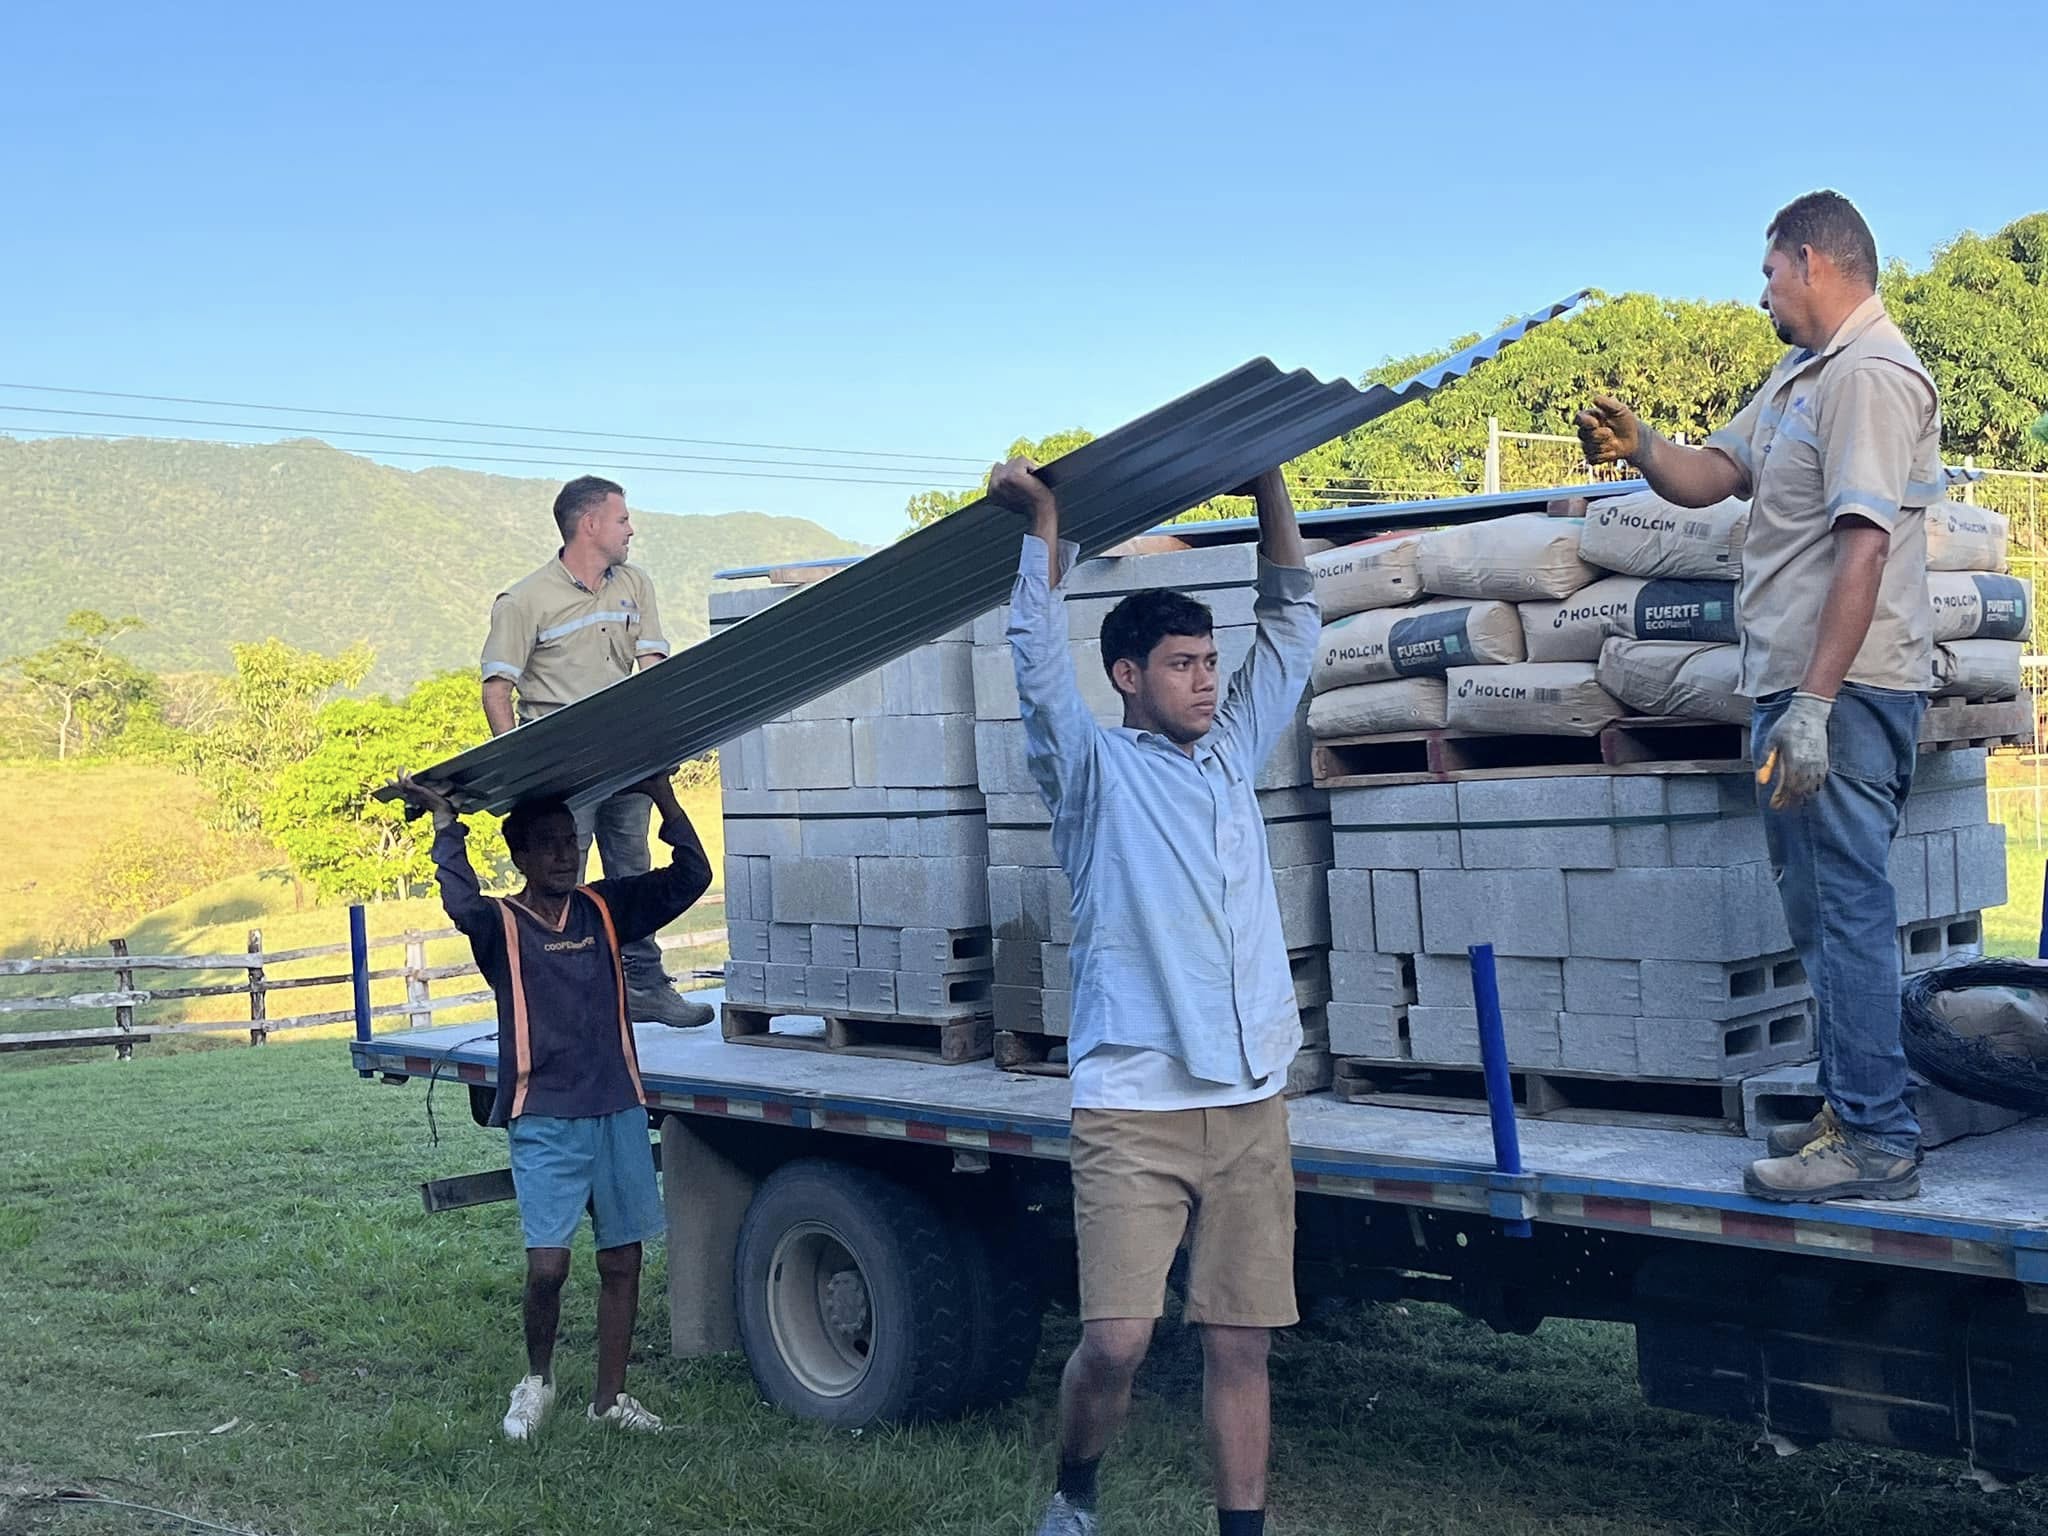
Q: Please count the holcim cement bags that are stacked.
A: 11